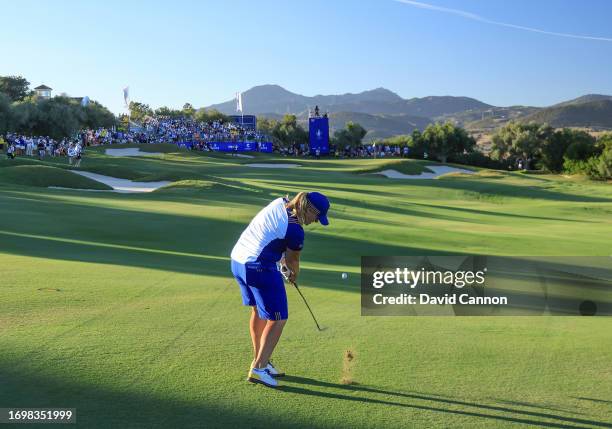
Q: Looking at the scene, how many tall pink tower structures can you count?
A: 0